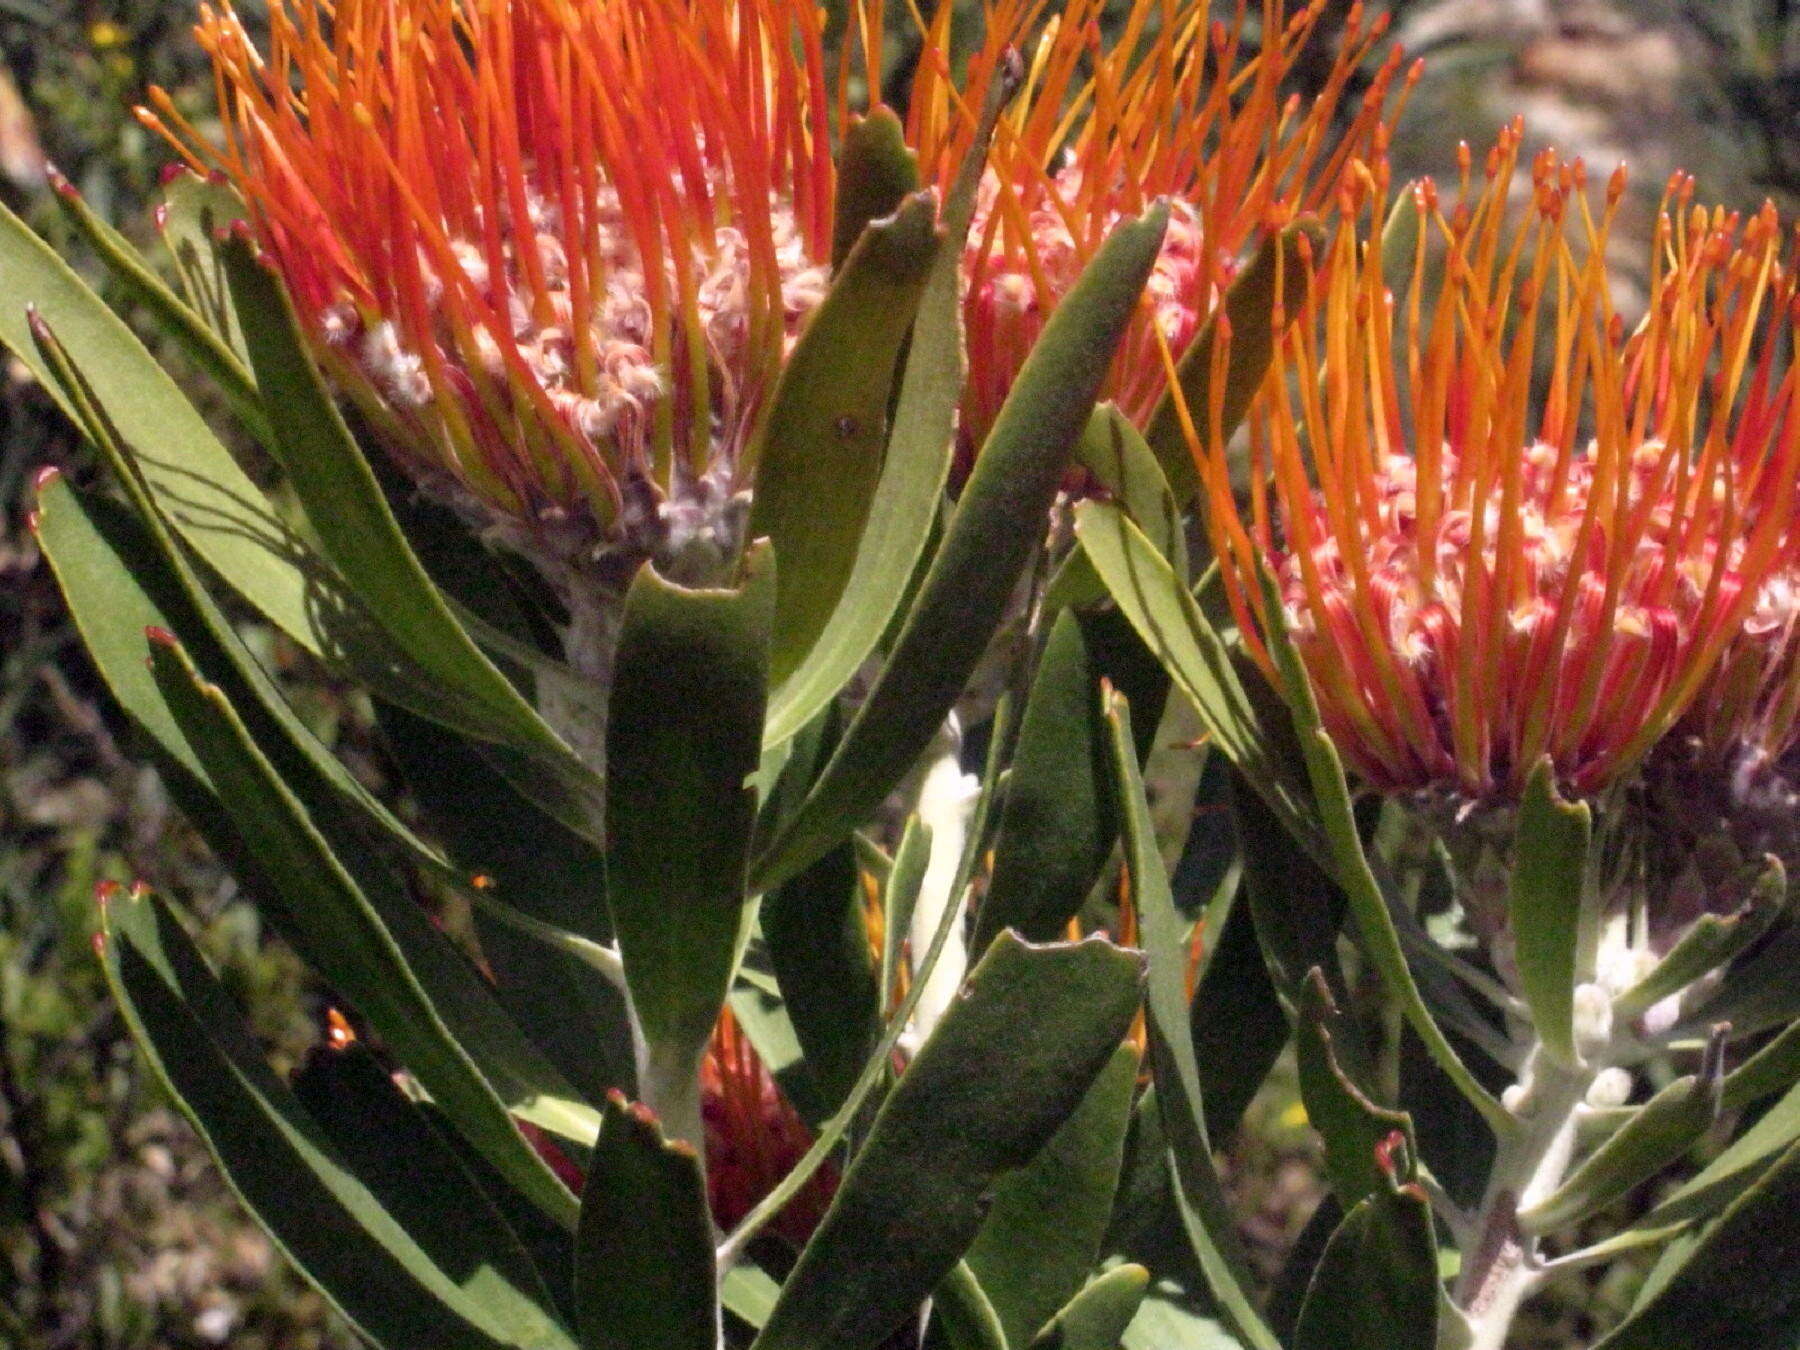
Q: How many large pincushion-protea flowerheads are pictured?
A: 3